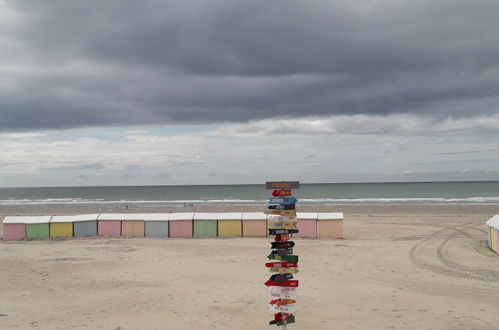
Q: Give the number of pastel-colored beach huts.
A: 15